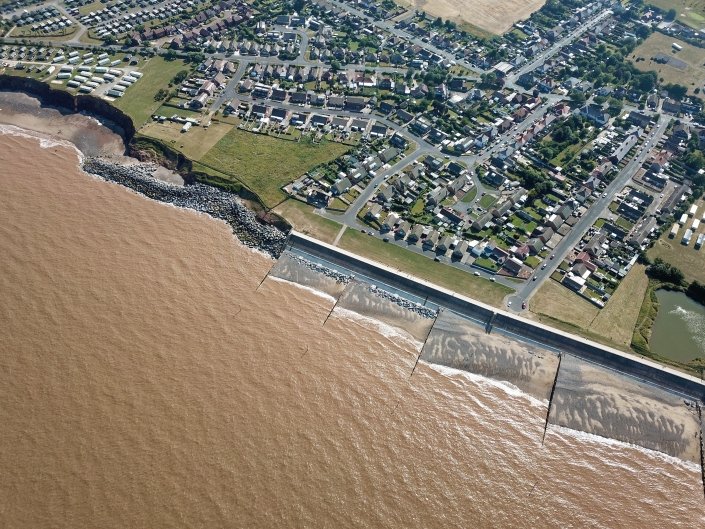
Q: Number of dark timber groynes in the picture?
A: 5